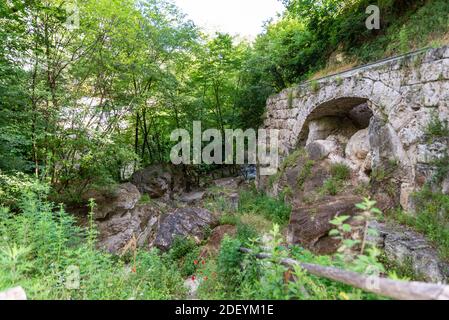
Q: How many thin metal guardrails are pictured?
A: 1